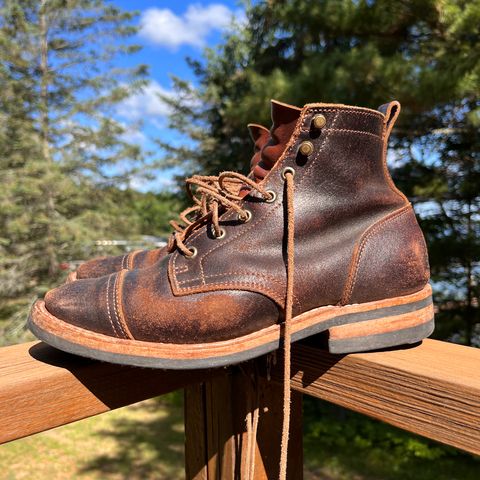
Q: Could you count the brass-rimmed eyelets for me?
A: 5